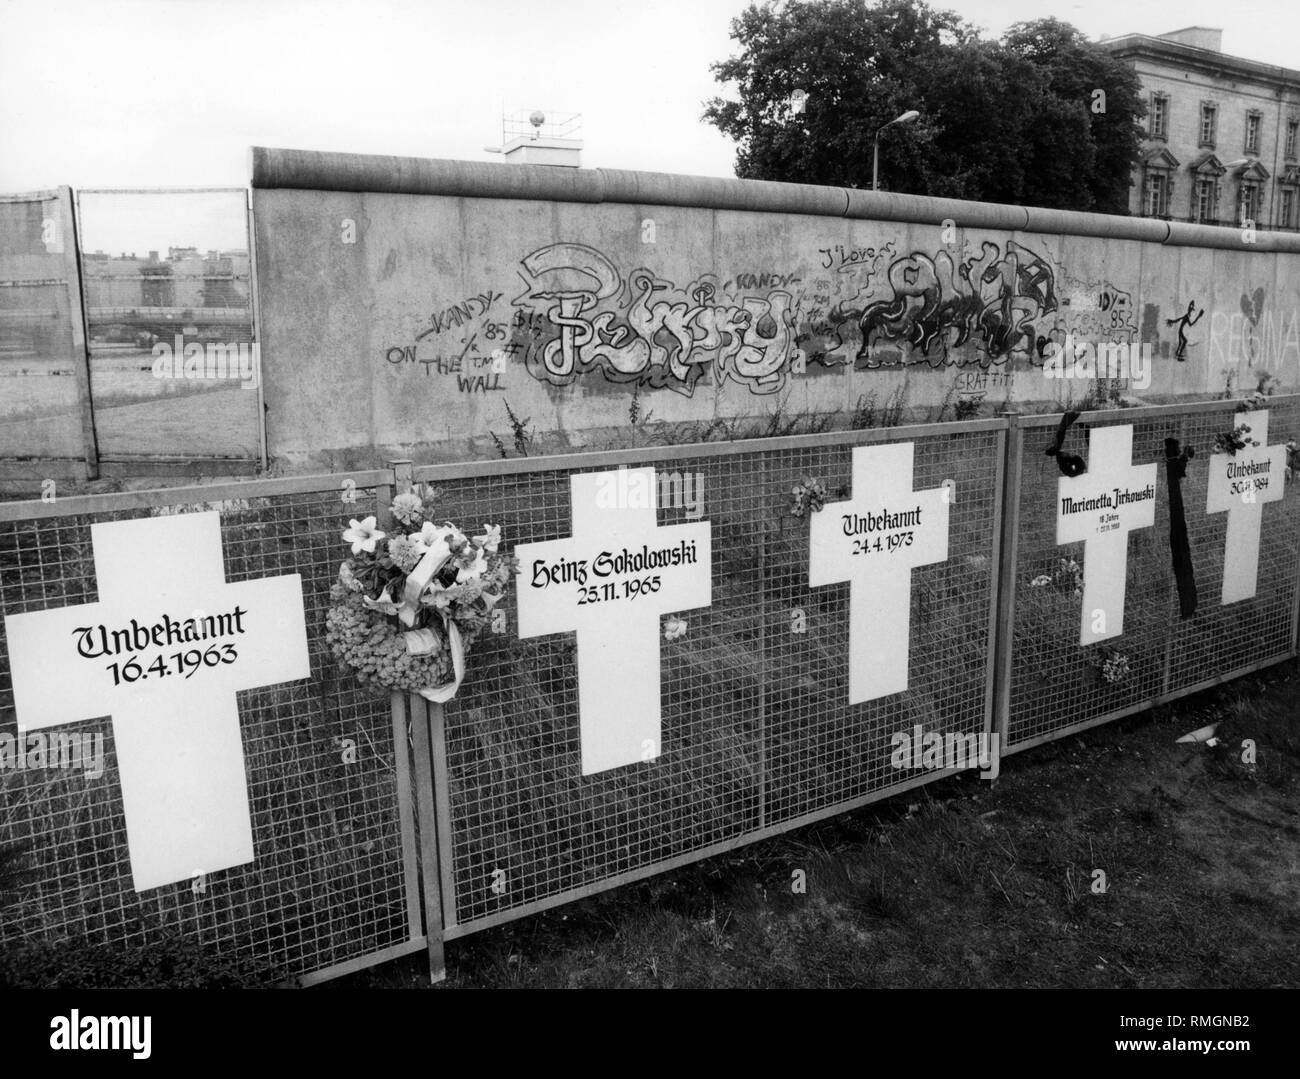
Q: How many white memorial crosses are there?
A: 5